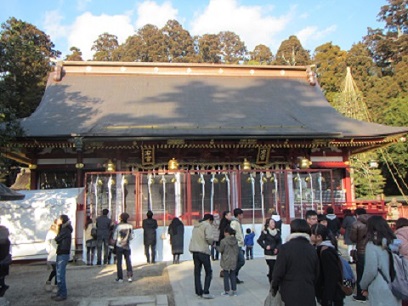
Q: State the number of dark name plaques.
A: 2